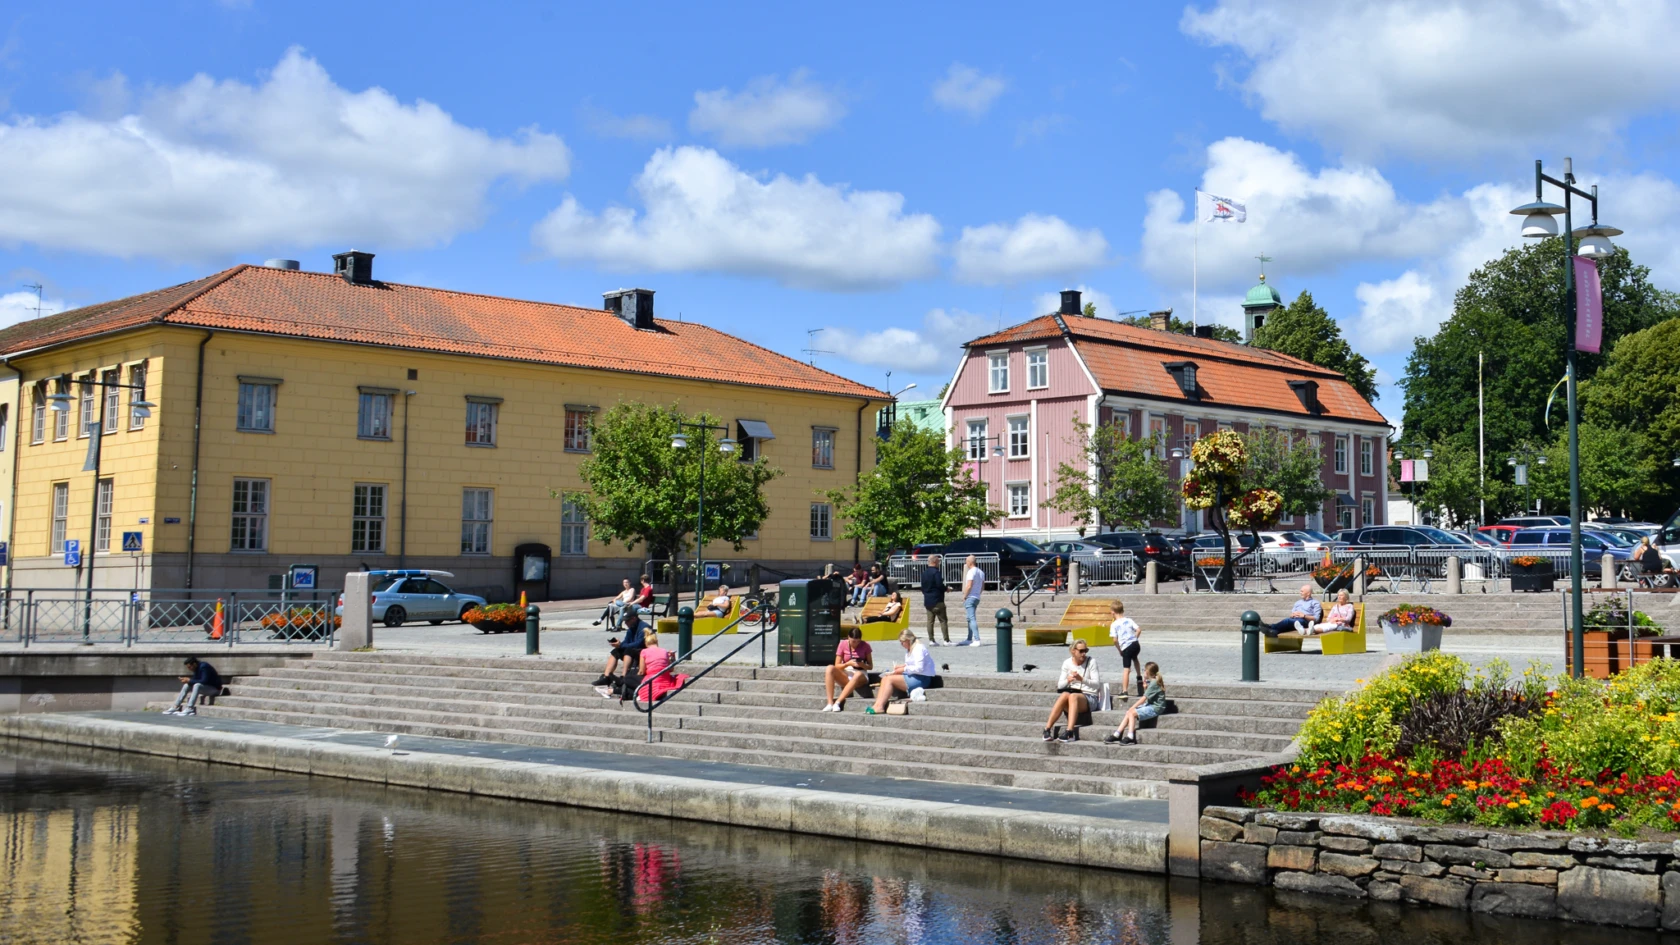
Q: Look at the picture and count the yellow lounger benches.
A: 4